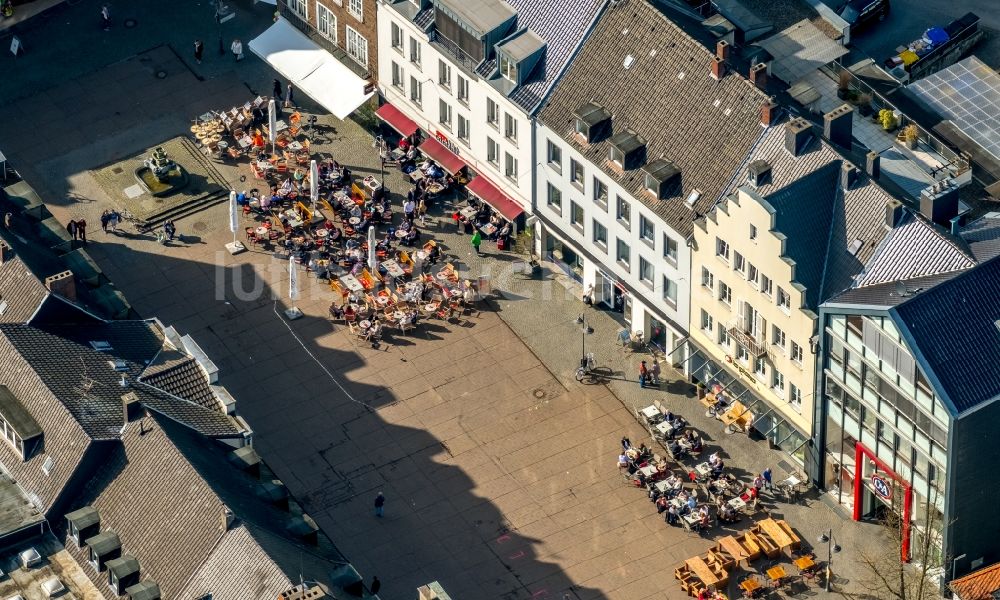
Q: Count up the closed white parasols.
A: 5